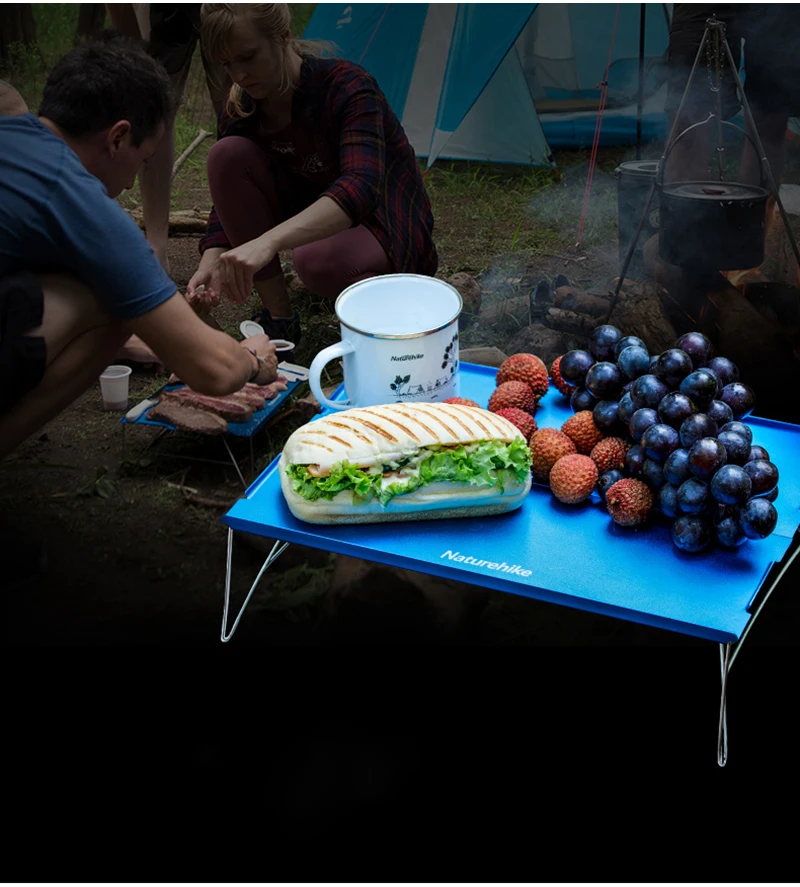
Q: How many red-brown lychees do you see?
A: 10